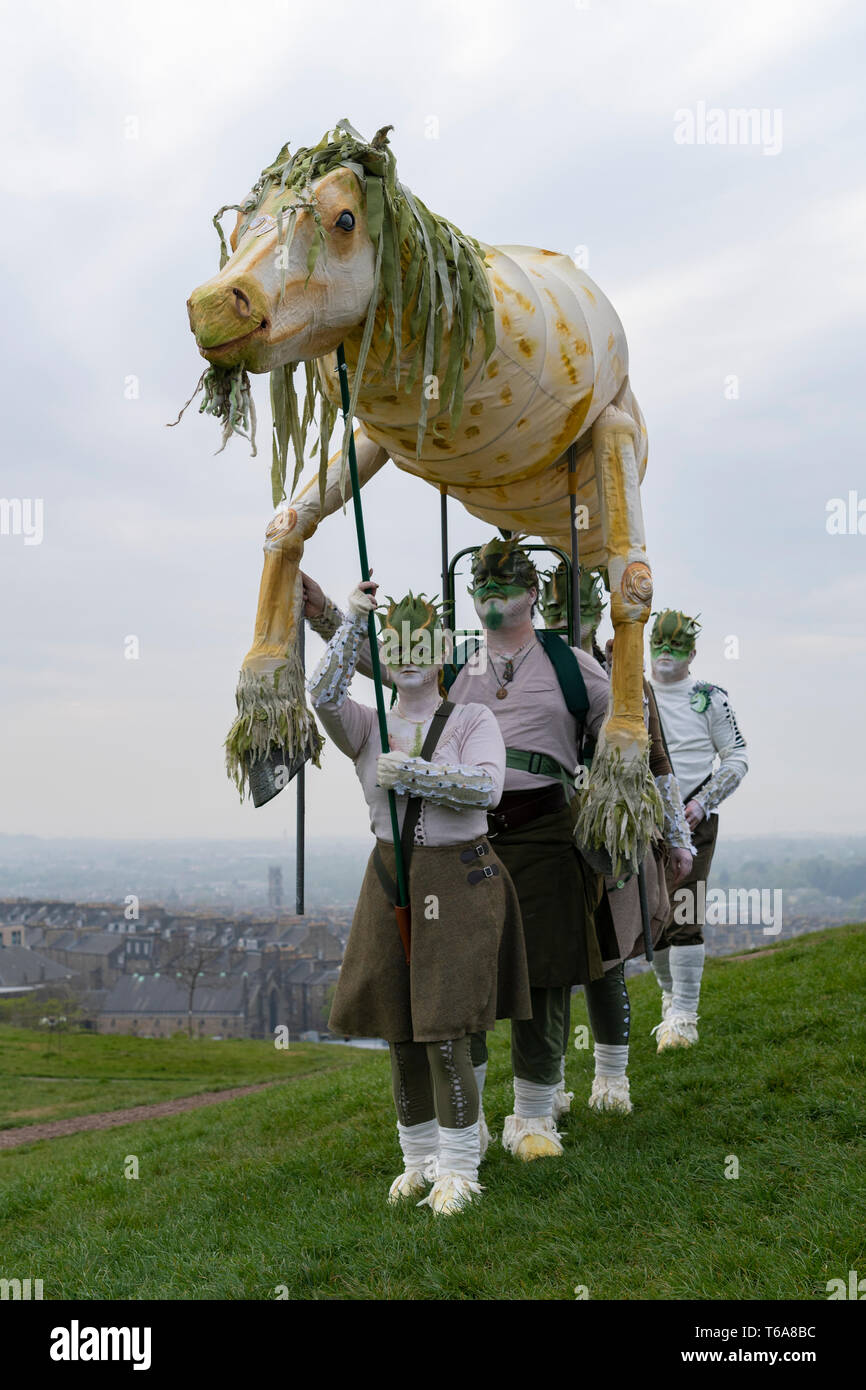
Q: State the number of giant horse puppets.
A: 1